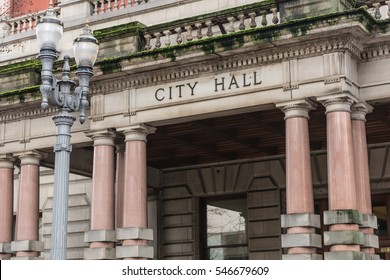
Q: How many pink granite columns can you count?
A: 8